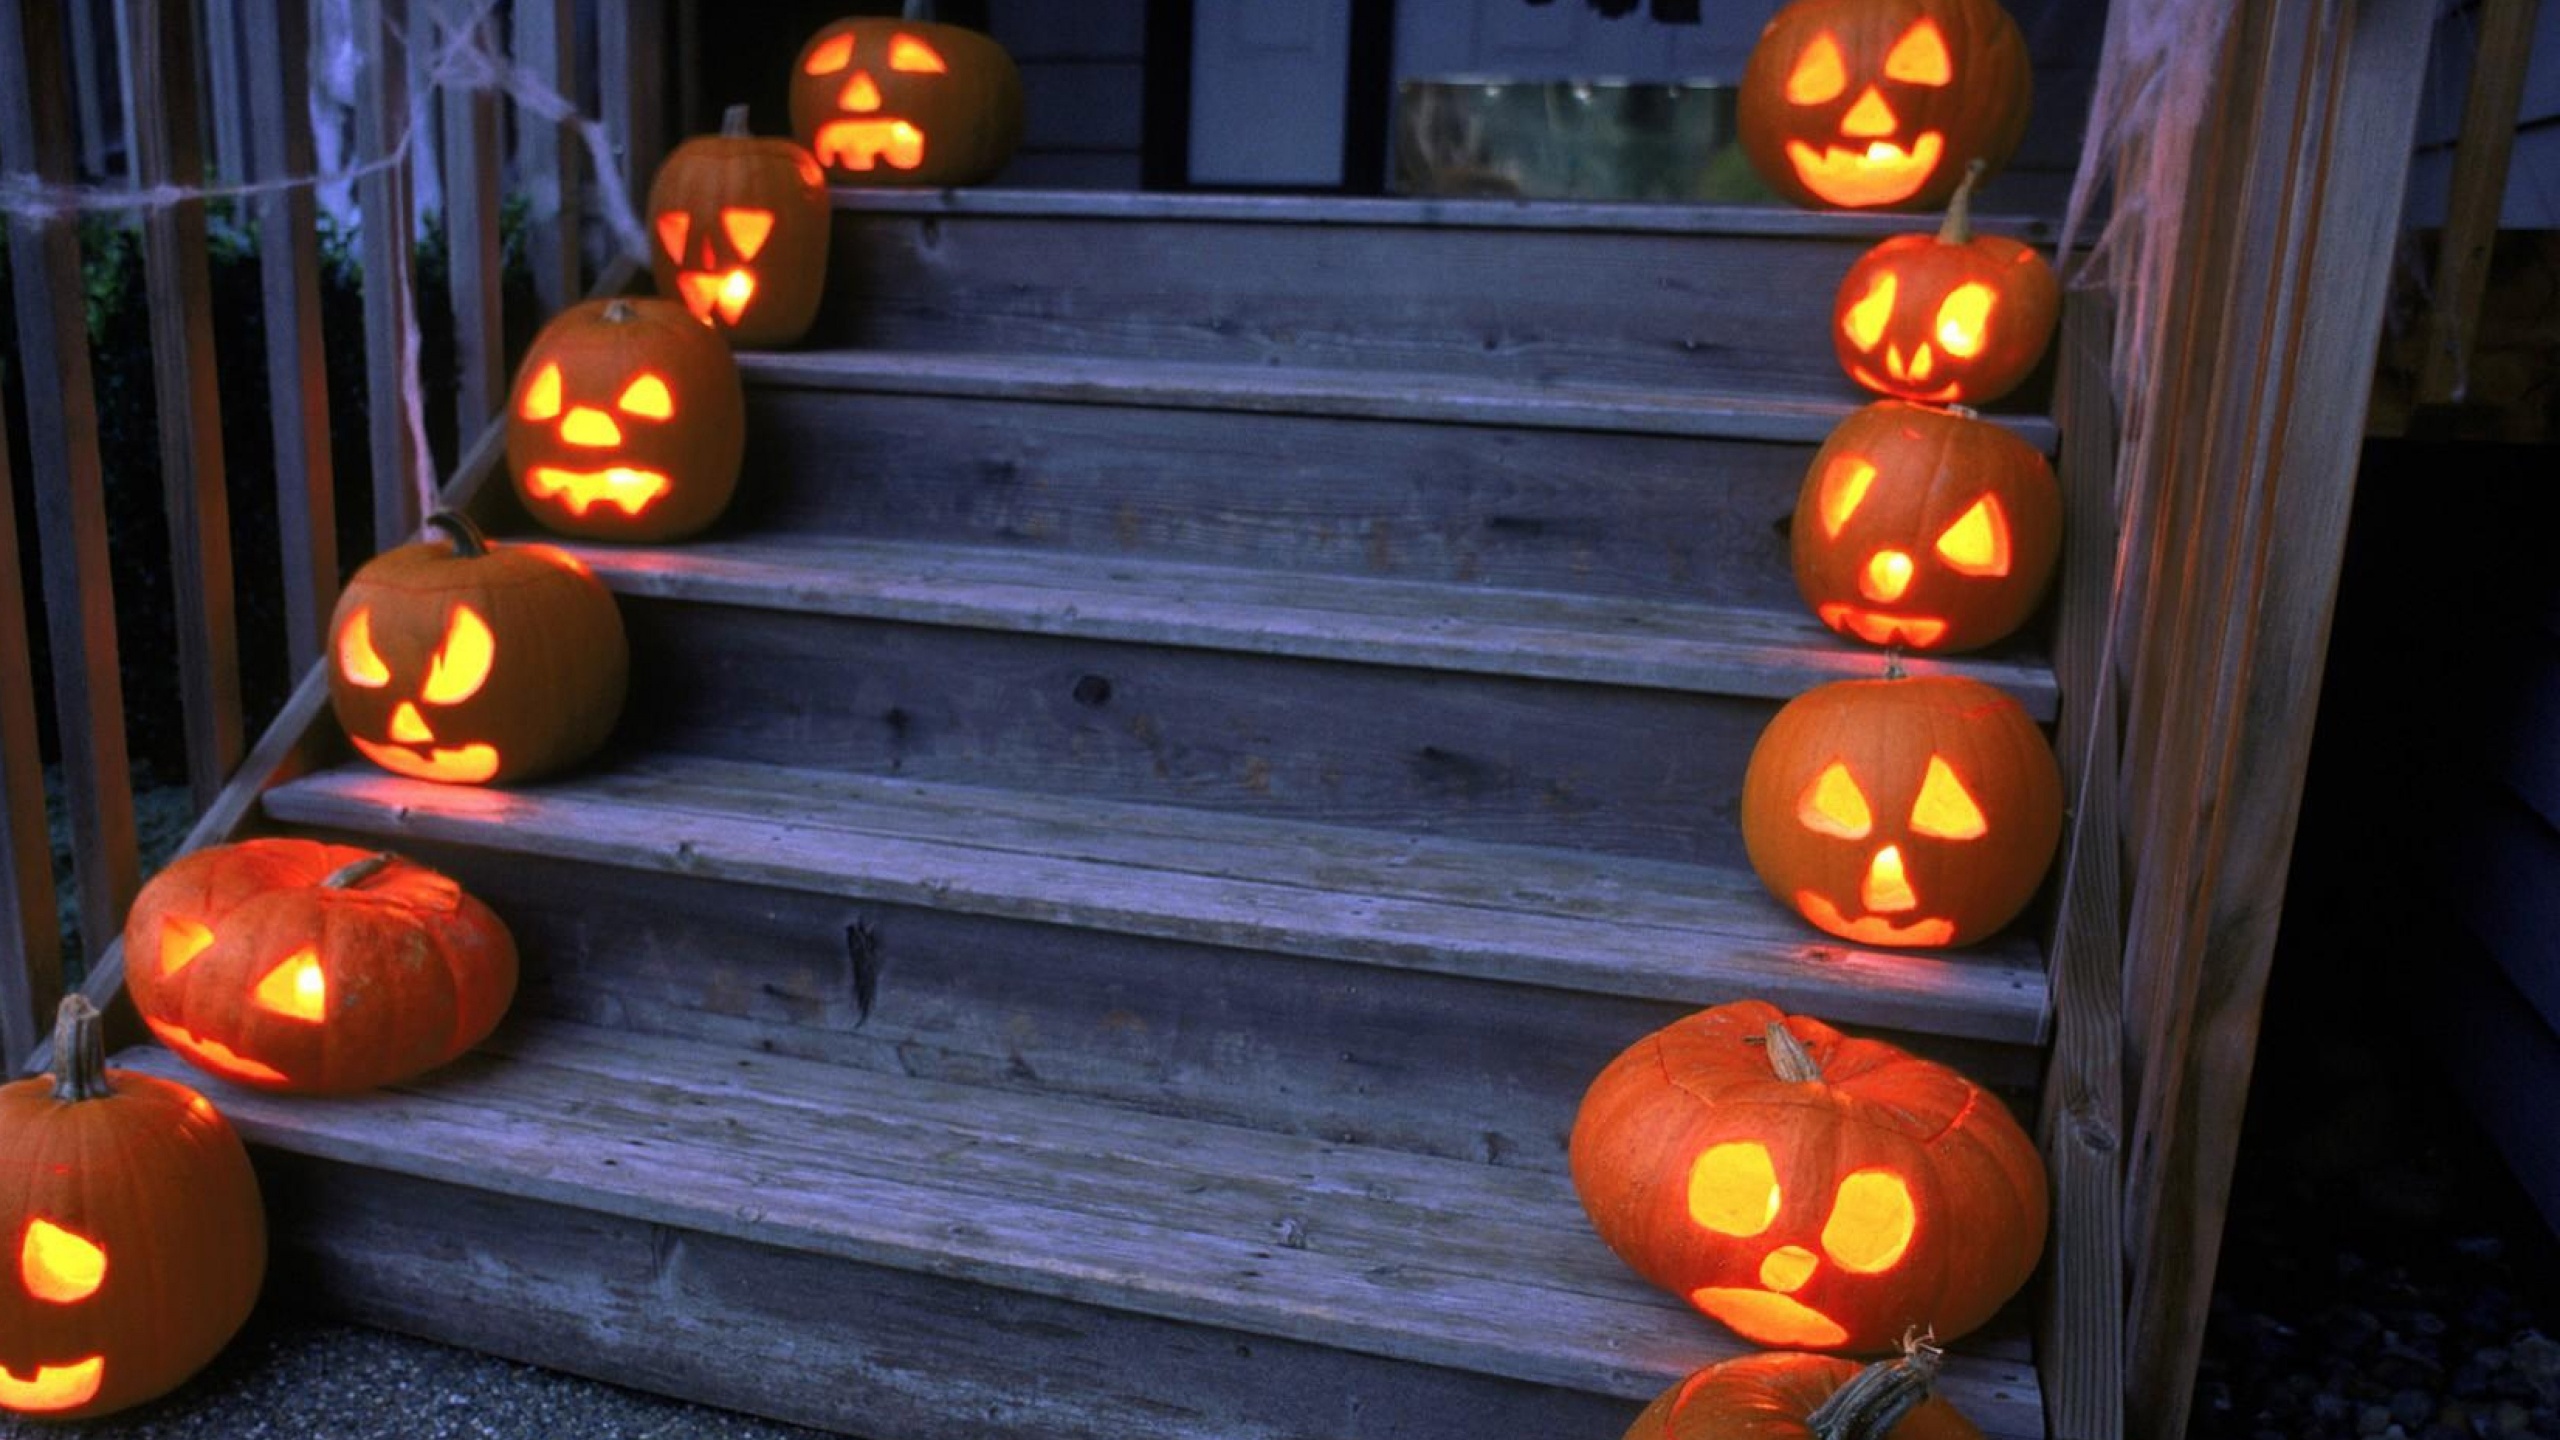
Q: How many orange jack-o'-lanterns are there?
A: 12